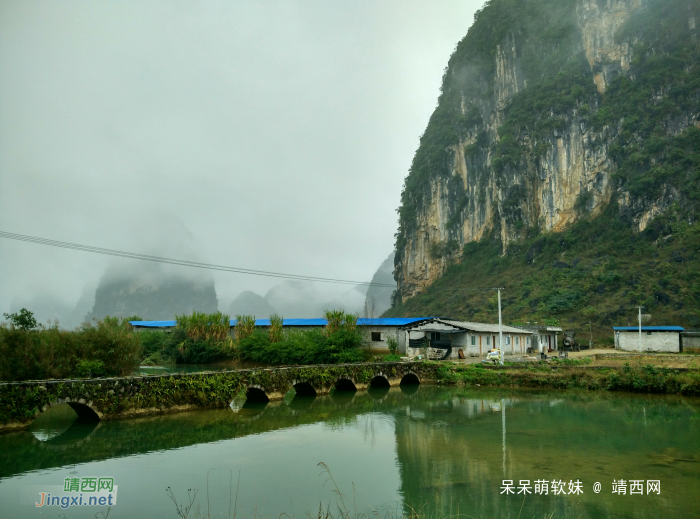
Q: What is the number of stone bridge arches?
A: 6